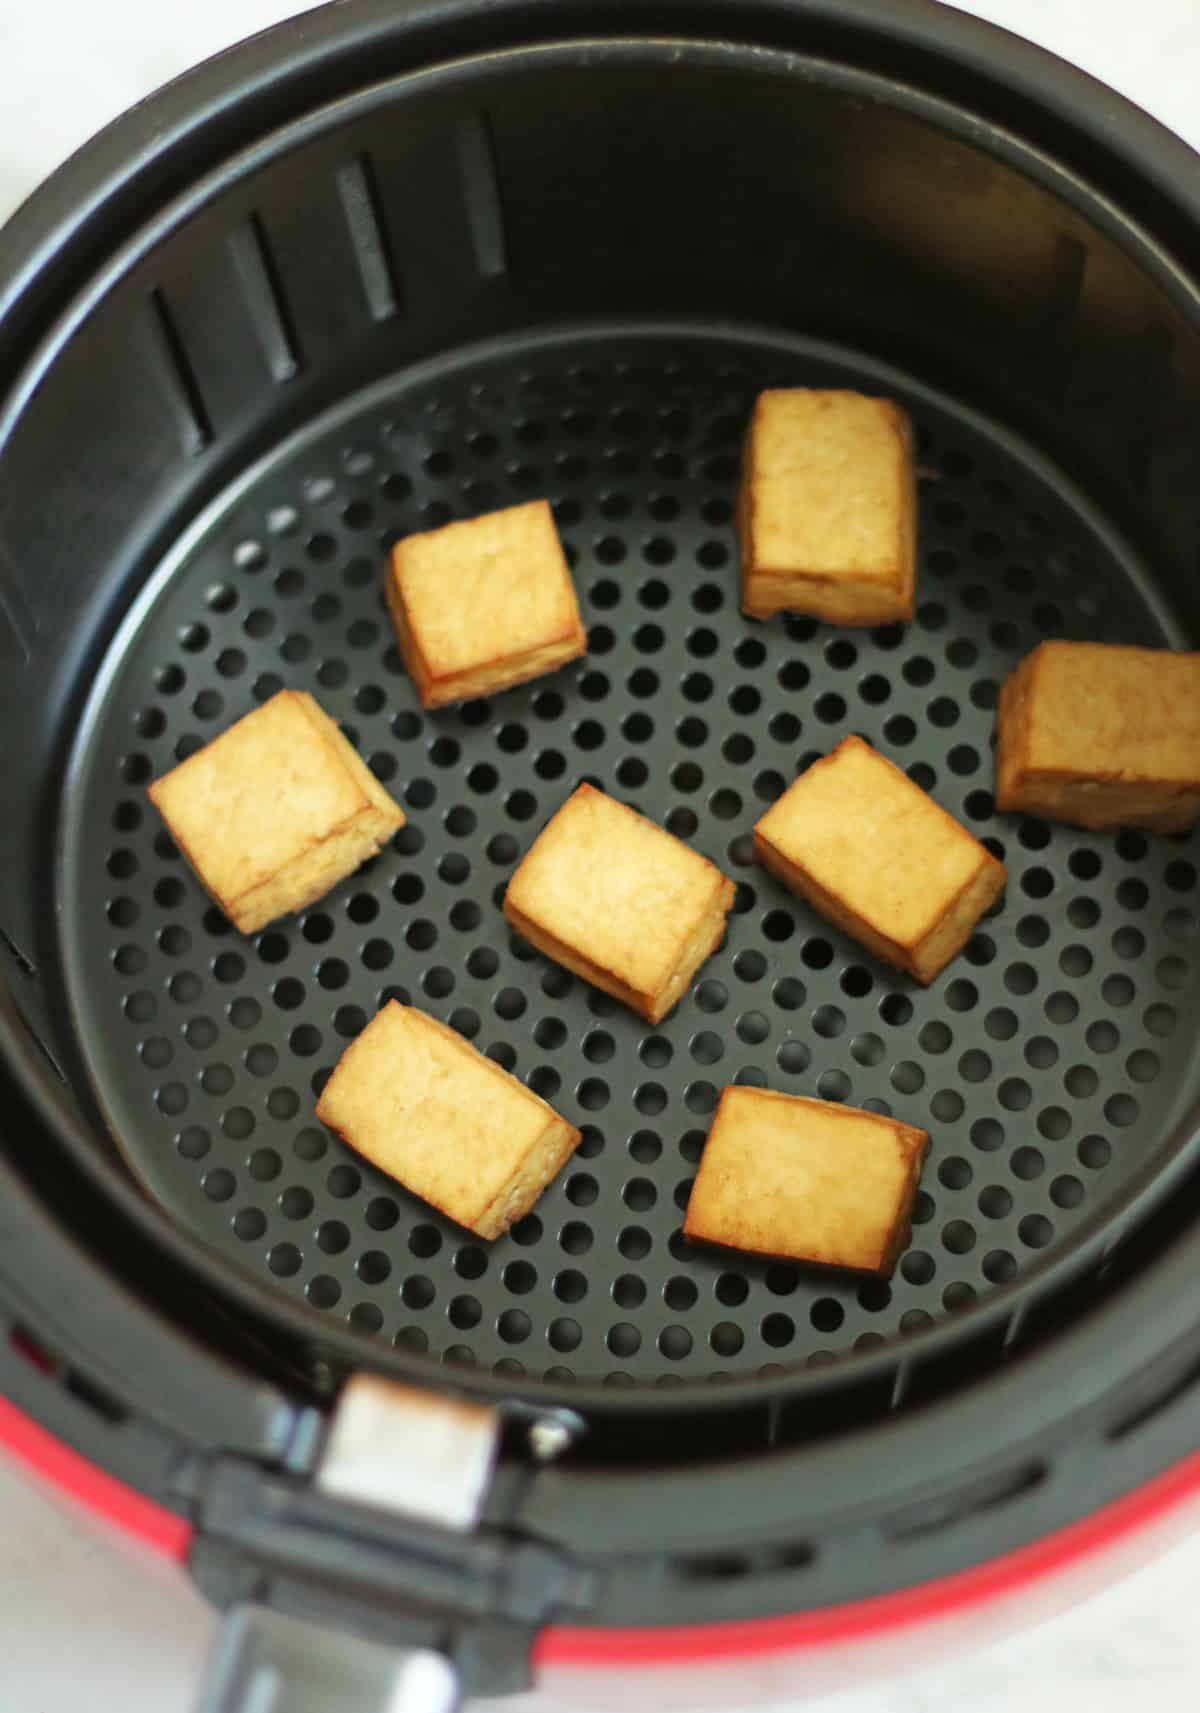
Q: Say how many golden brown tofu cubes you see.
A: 8